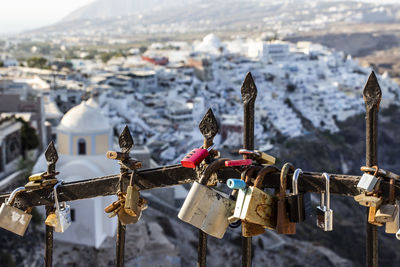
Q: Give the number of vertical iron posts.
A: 5